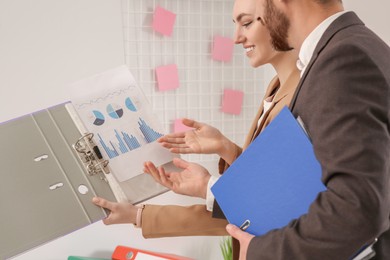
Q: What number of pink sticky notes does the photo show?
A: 5